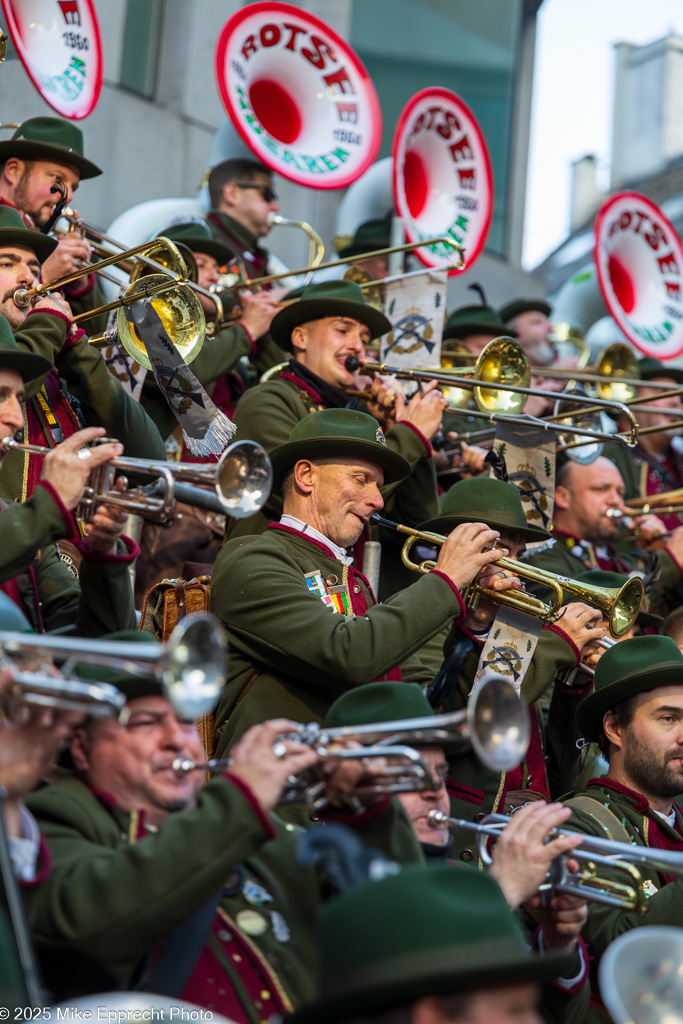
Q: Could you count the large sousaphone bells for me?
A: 4